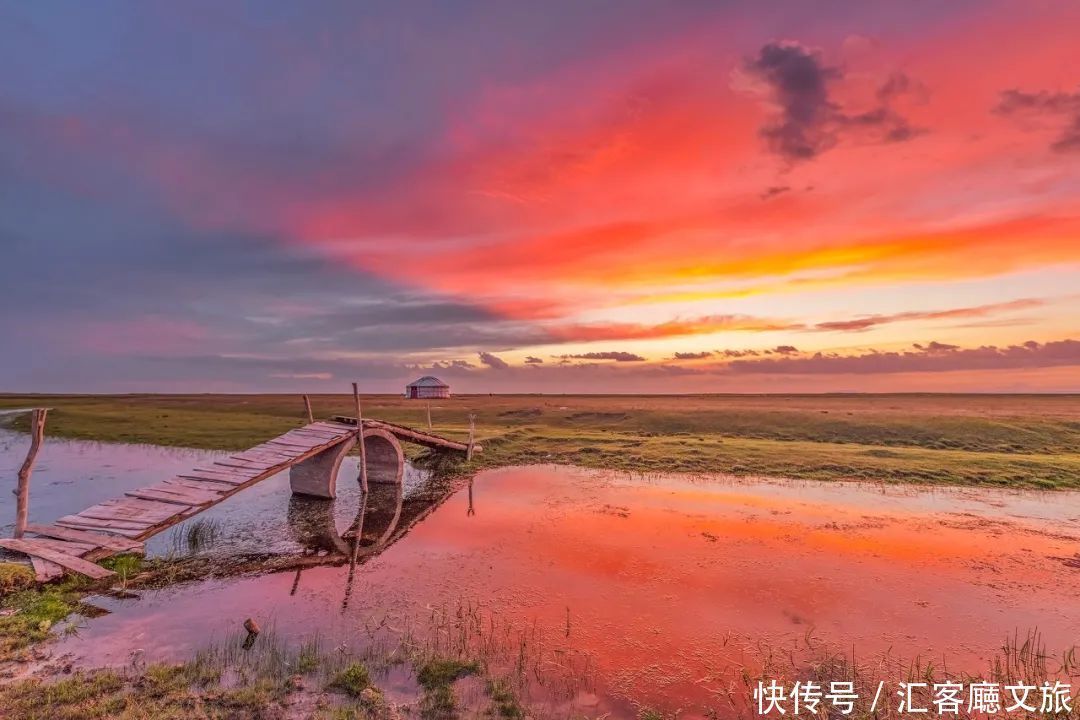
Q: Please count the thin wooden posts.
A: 5